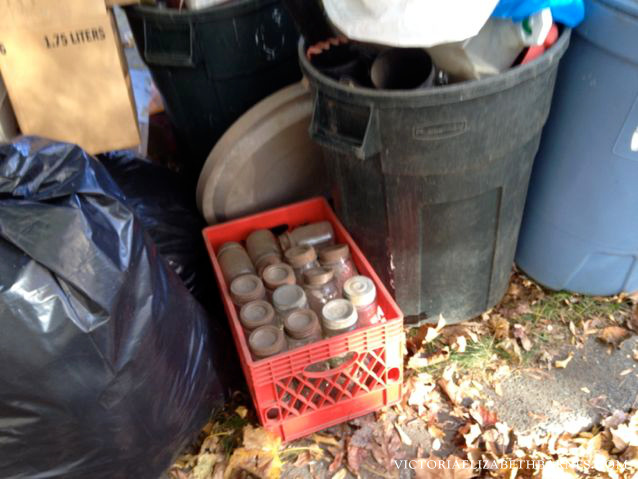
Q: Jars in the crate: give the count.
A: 14